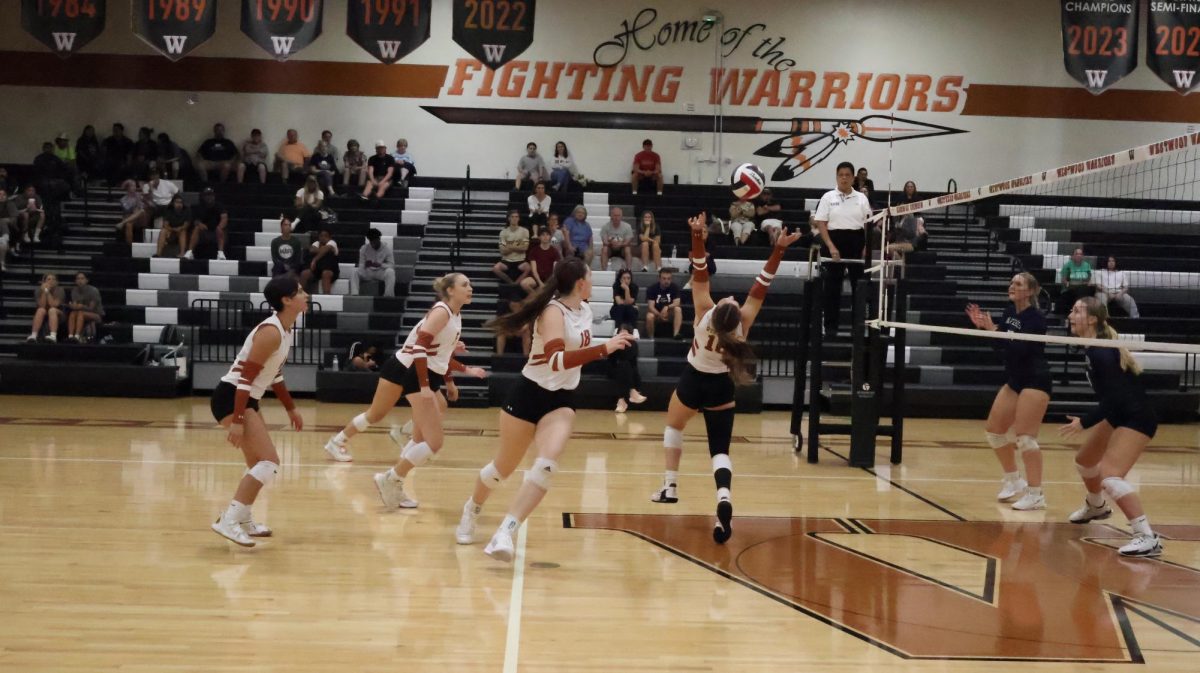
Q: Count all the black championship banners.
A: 7